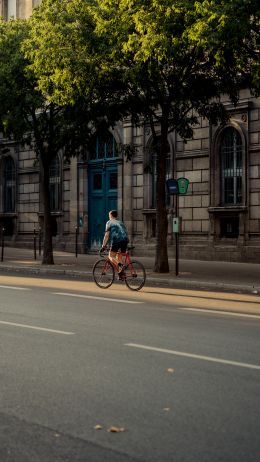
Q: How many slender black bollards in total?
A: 4